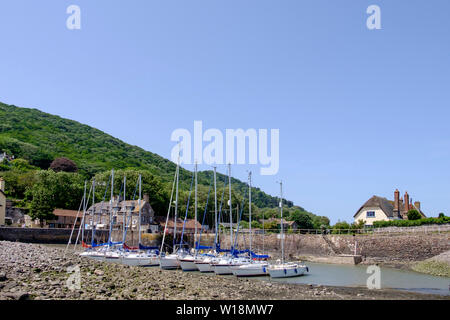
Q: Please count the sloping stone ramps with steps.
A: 1